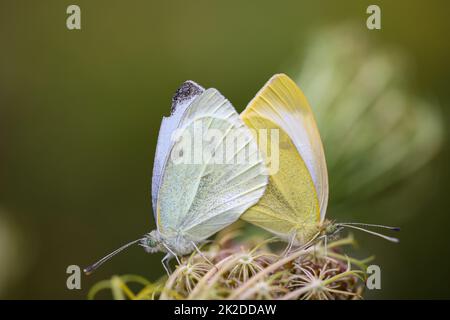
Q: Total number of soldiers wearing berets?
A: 0